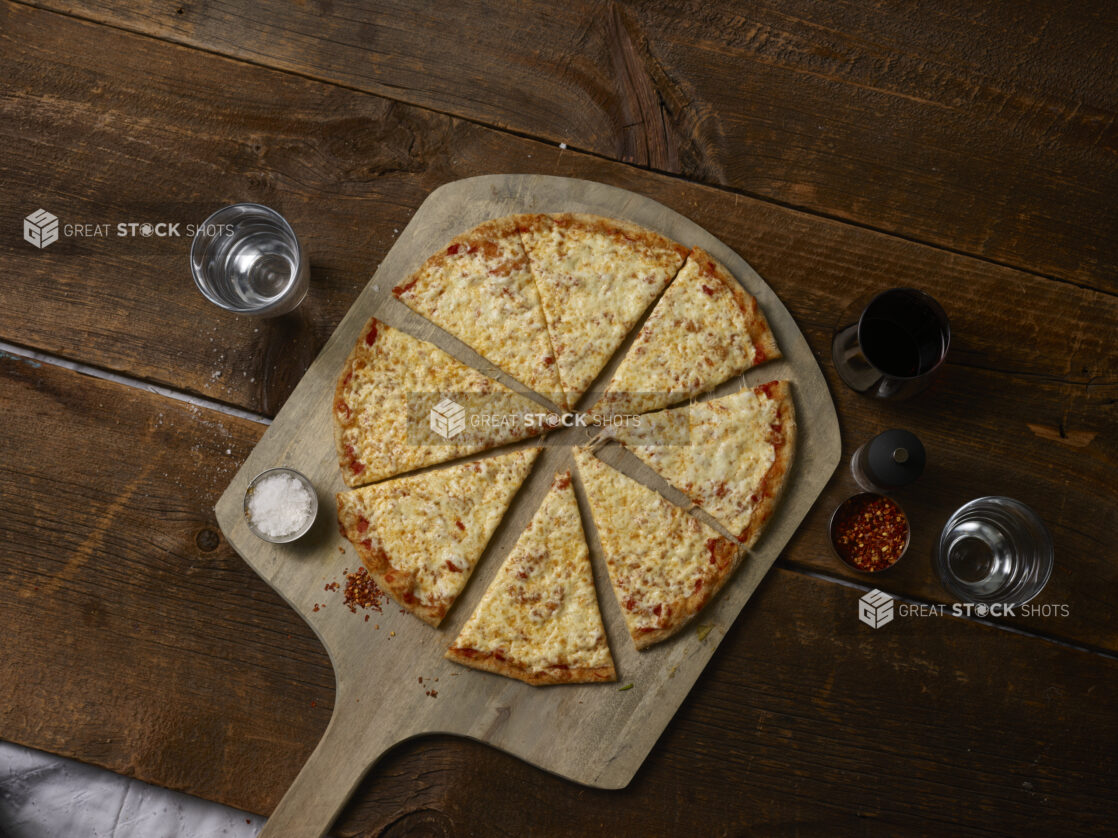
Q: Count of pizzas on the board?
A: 1